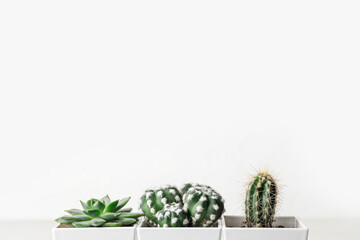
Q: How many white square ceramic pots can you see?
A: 3